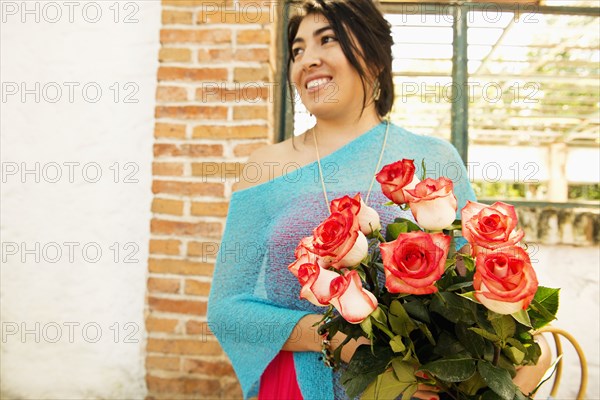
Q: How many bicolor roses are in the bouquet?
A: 10